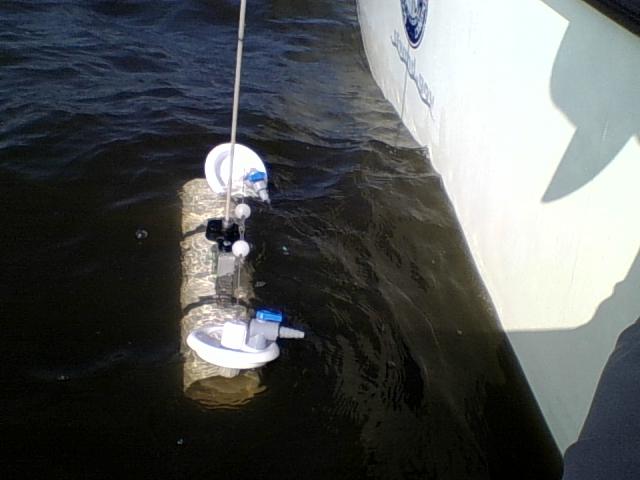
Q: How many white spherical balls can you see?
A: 2